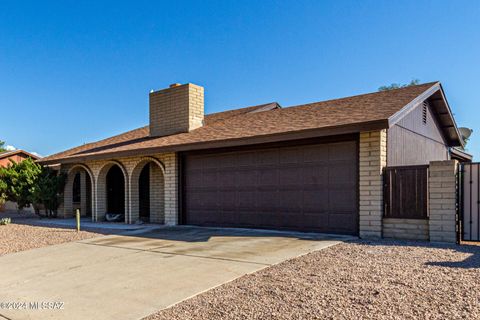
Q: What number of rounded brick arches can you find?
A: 3